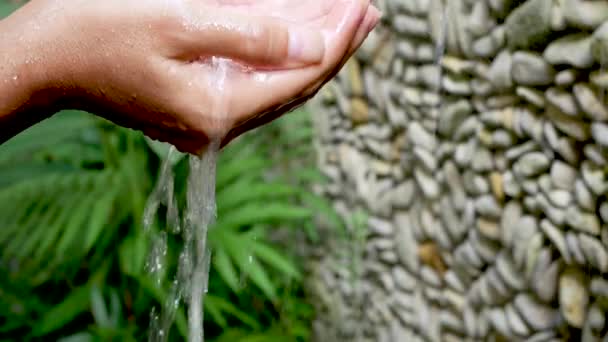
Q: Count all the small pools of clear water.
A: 1